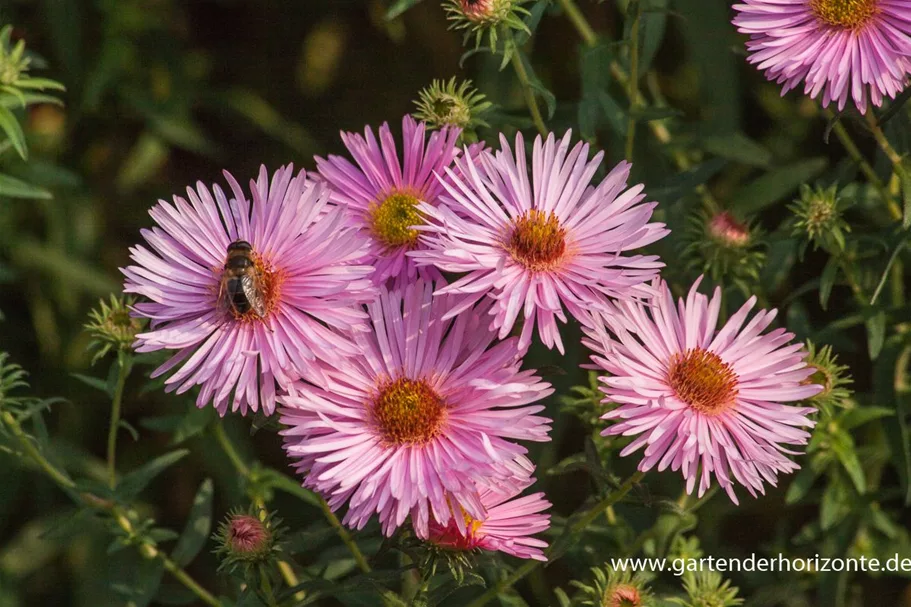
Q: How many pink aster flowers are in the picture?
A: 7